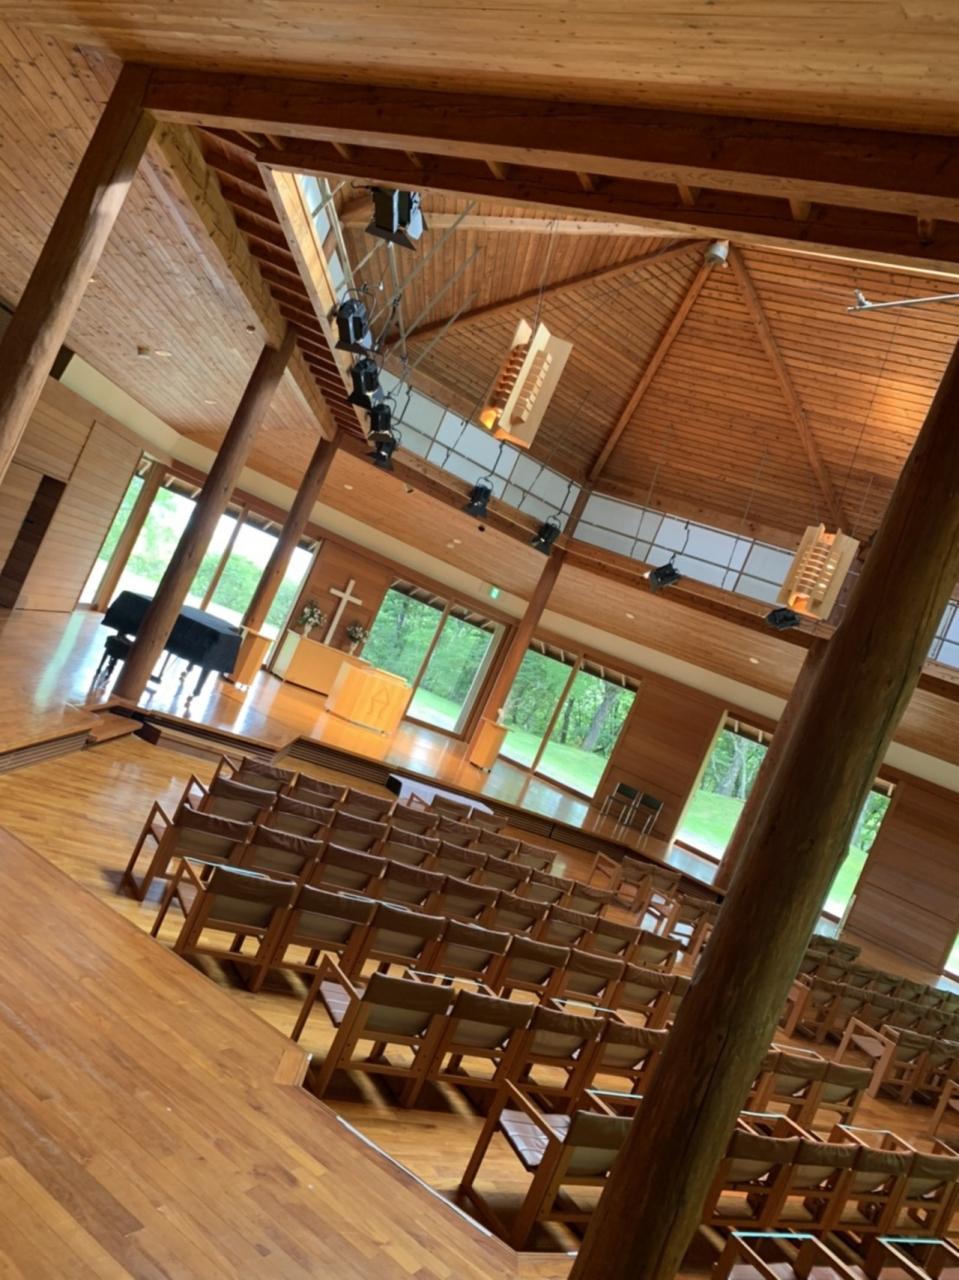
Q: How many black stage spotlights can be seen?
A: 9